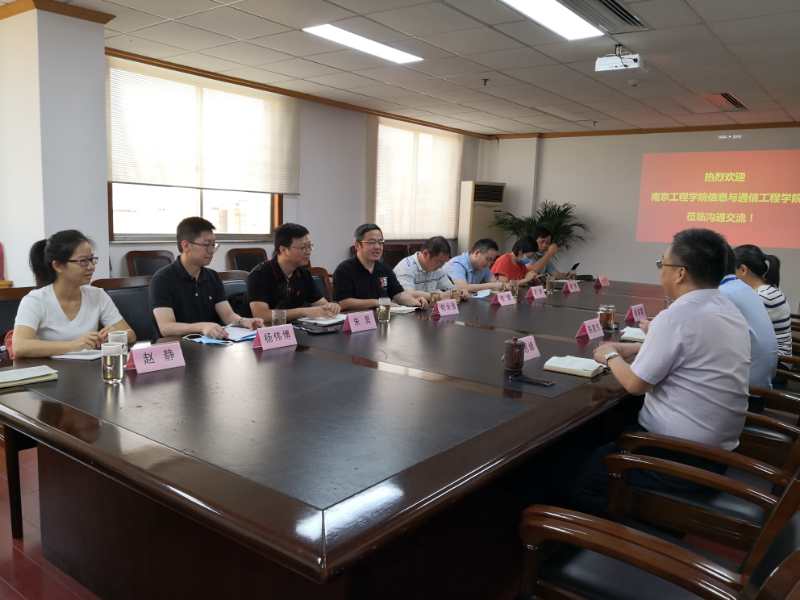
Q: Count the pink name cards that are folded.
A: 11